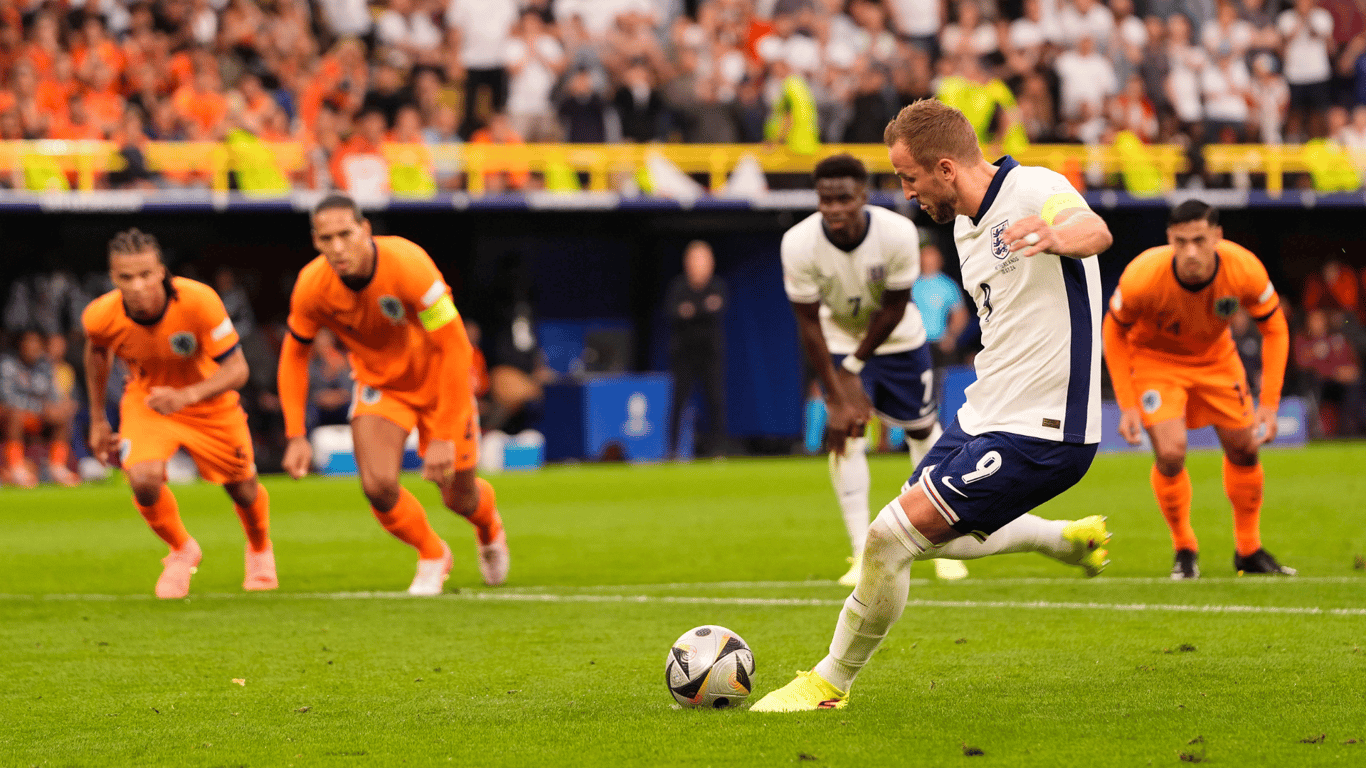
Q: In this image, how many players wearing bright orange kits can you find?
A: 3